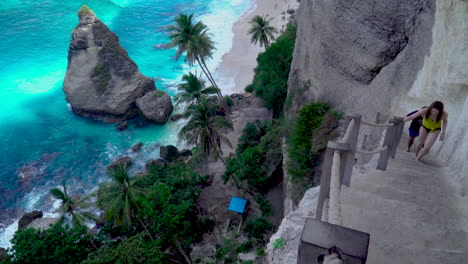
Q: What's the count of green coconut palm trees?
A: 7